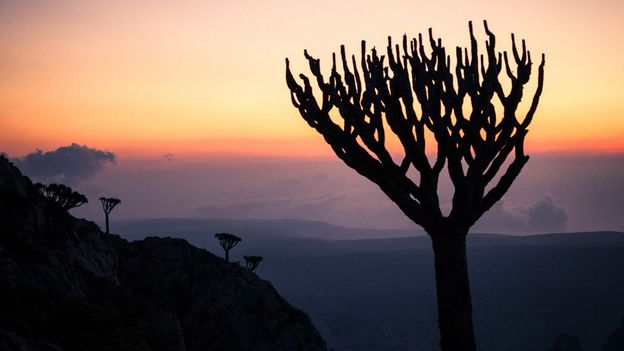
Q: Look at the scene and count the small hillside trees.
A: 4